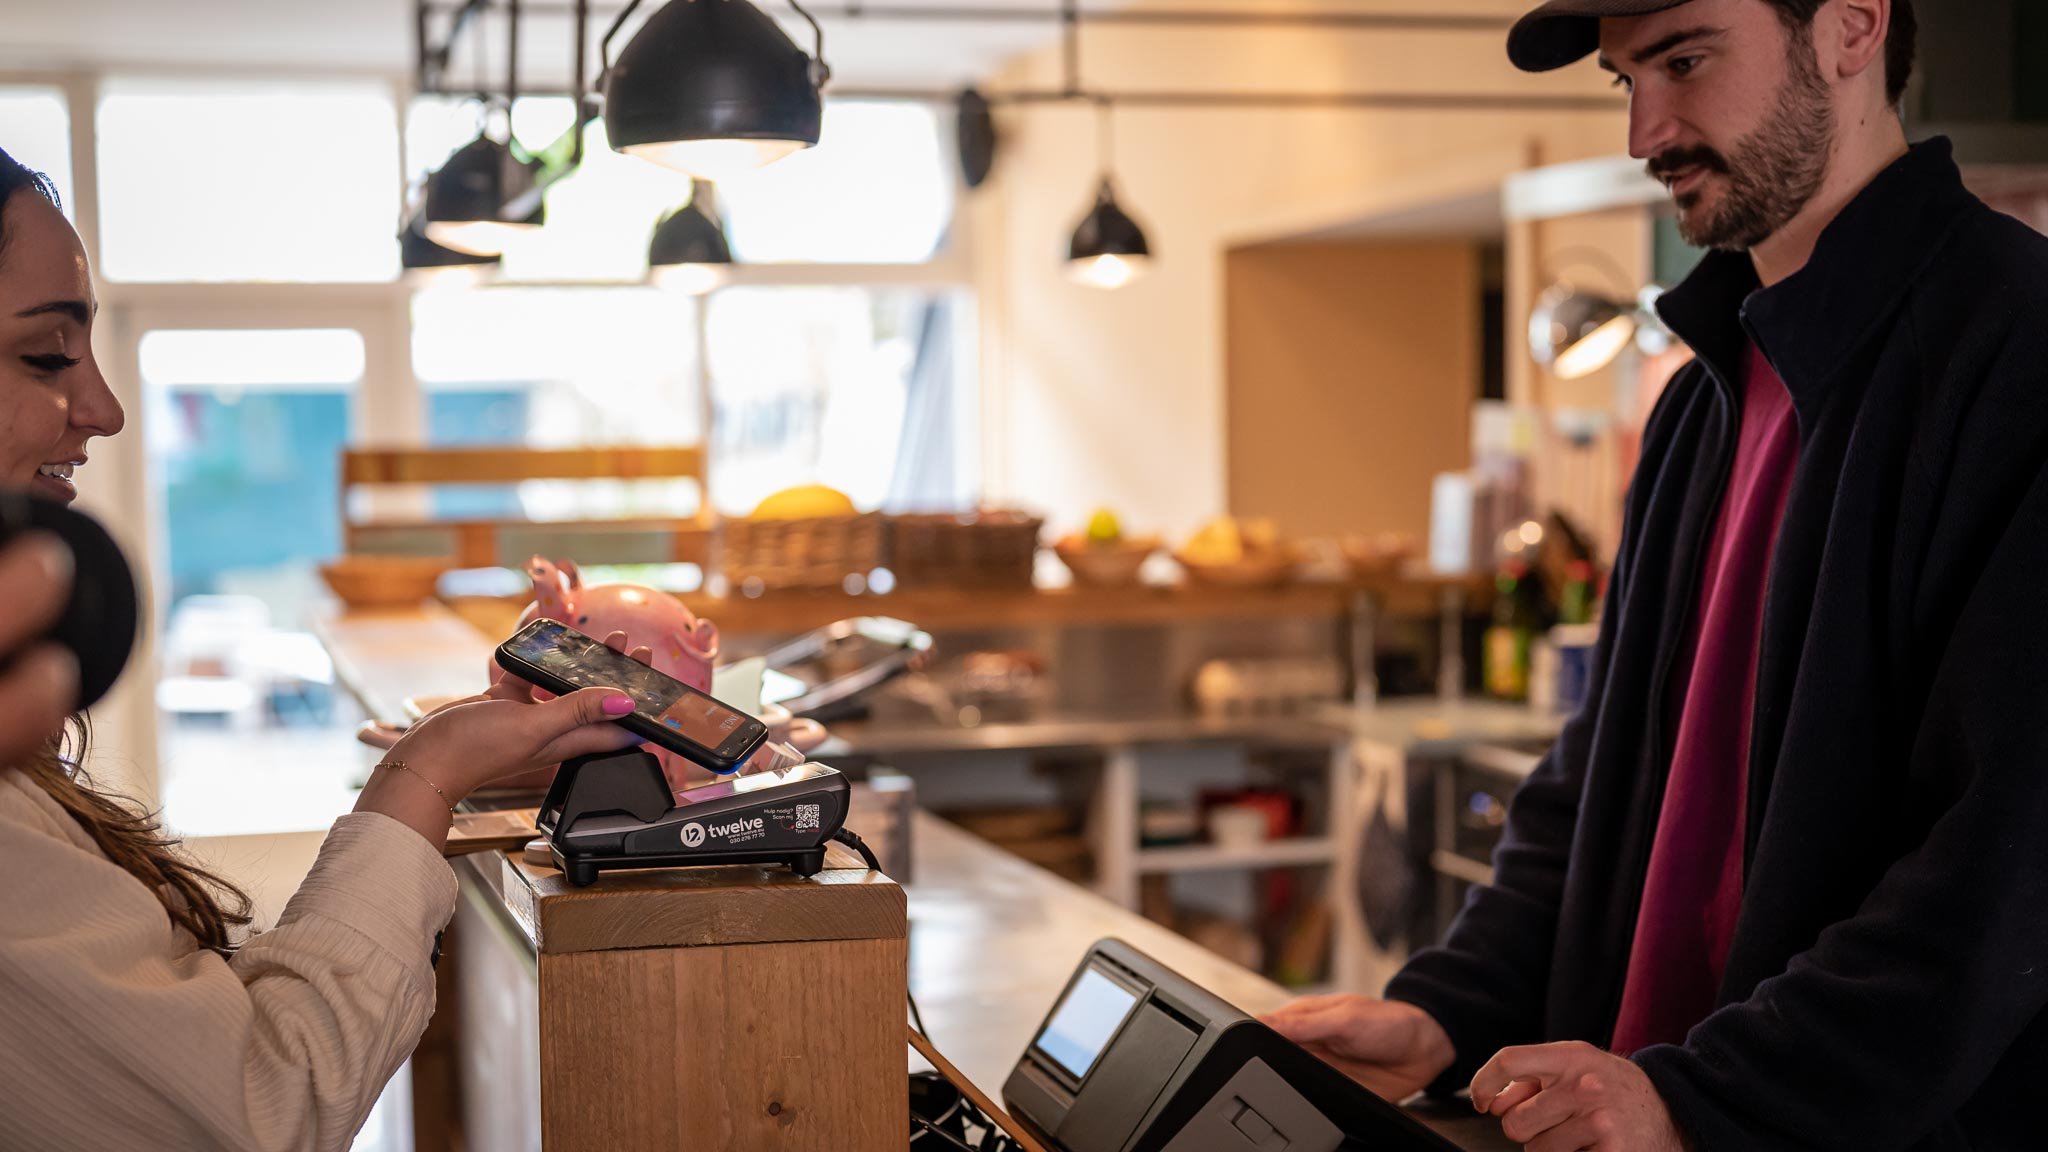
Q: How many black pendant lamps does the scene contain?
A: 5